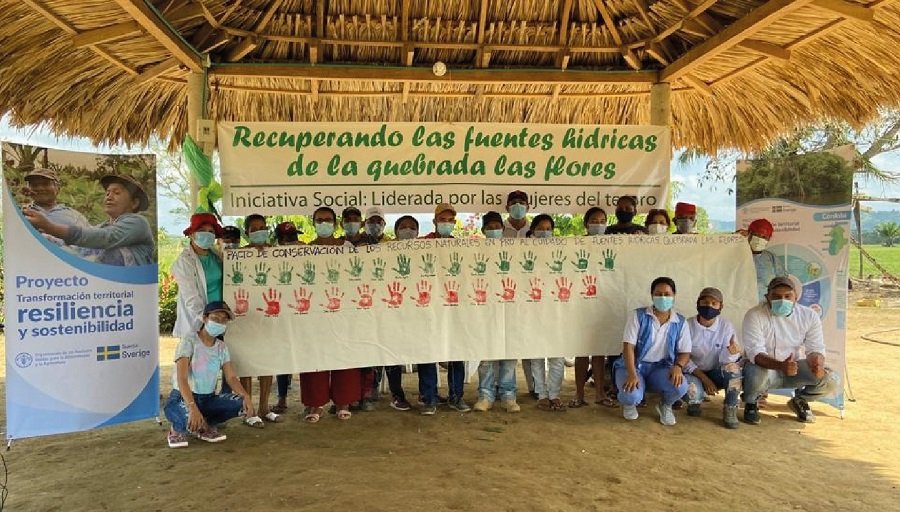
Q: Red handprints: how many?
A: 13